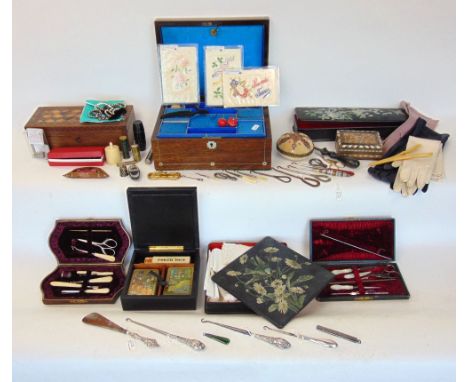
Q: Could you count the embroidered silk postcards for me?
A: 3